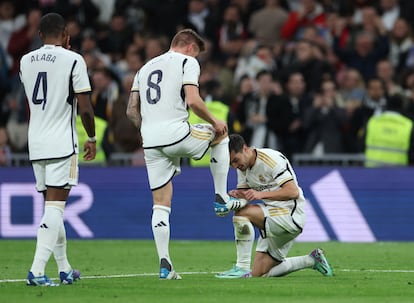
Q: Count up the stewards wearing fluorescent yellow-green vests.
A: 3